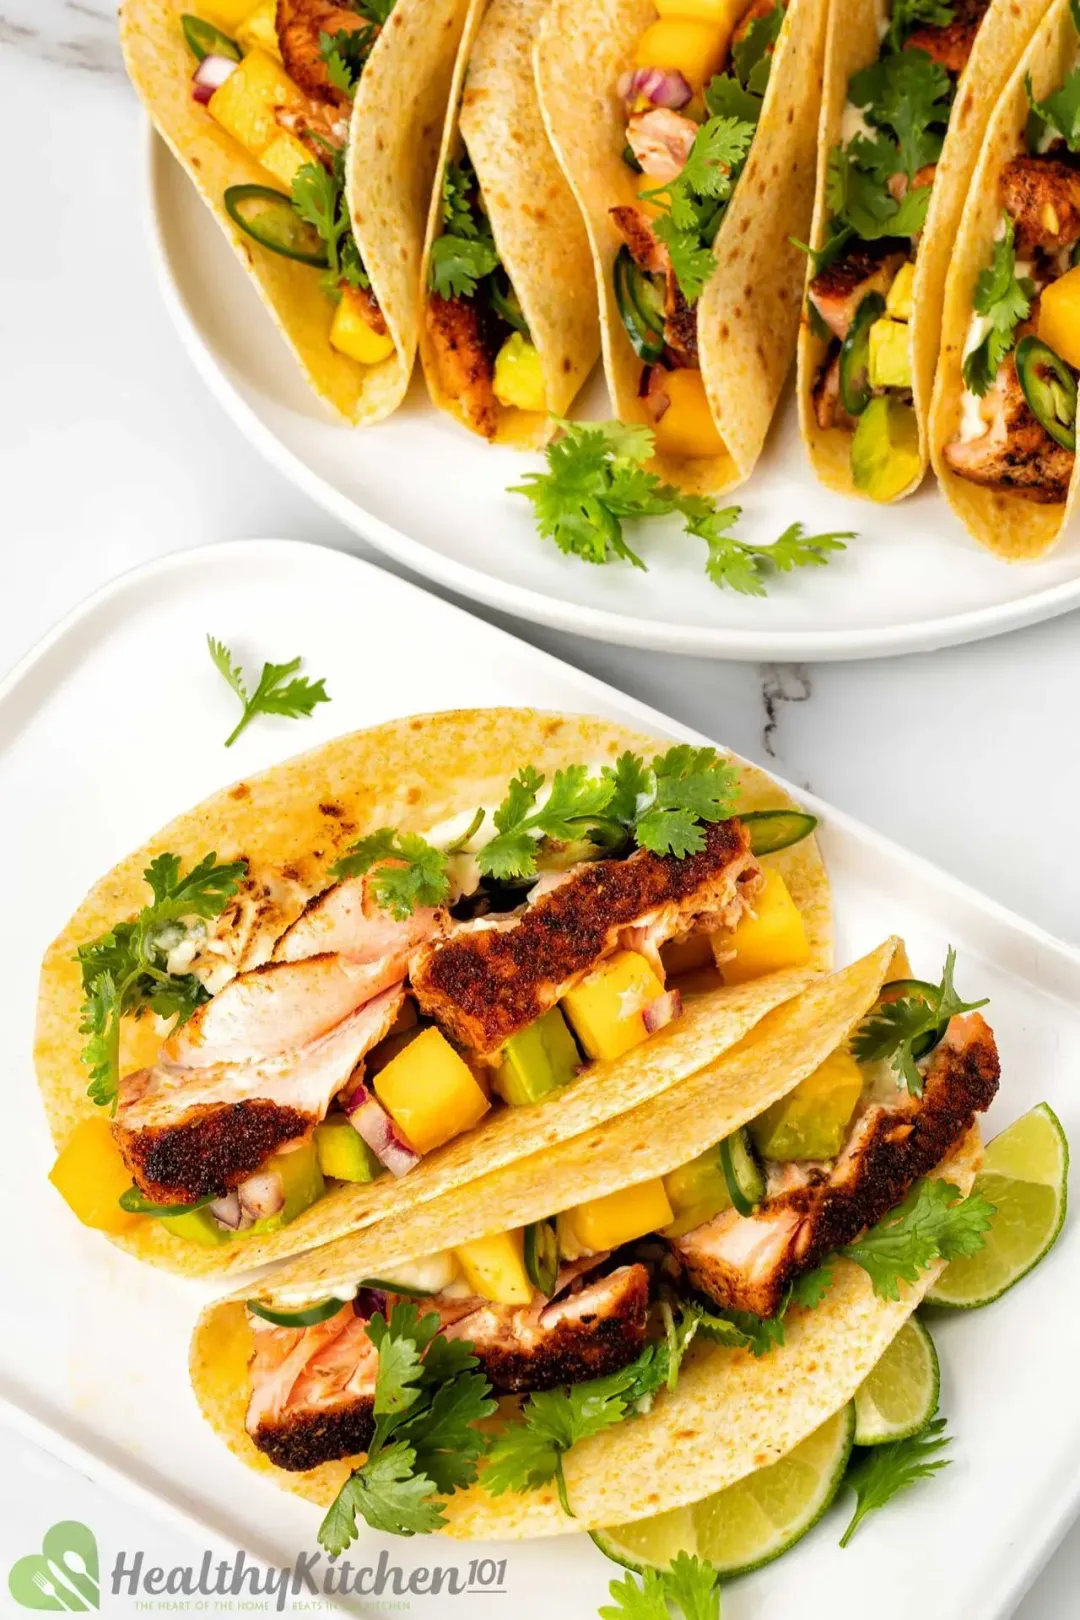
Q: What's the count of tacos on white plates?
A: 7